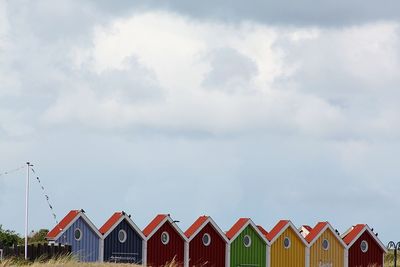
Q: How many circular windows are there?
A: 8